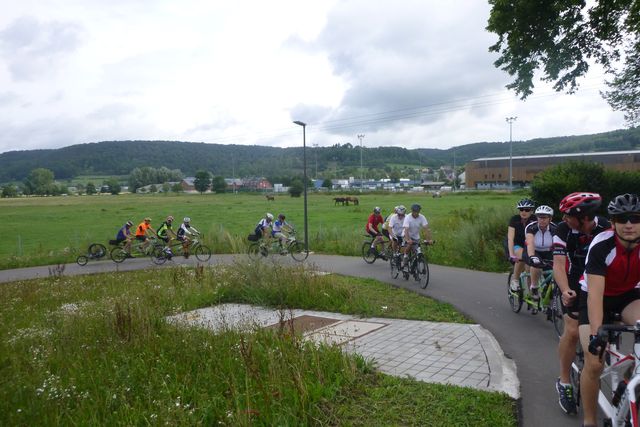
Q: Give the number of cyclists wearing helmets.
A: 14